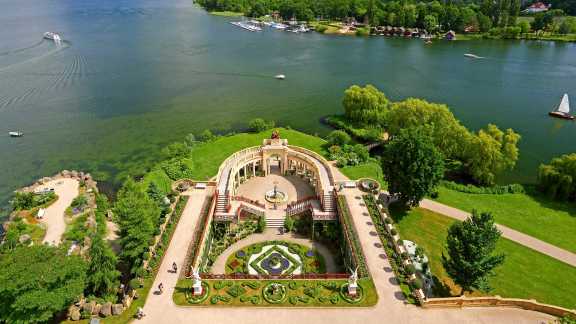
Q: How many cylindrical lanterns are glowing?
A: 0